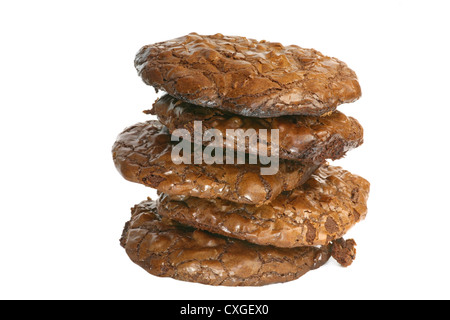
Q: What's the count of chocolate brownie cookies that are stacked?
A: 5